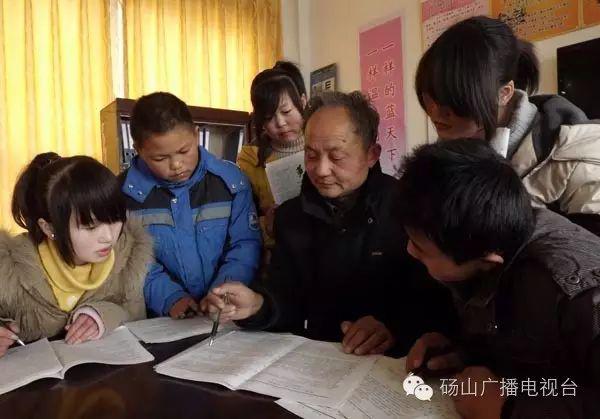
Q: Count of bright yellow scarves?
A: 1